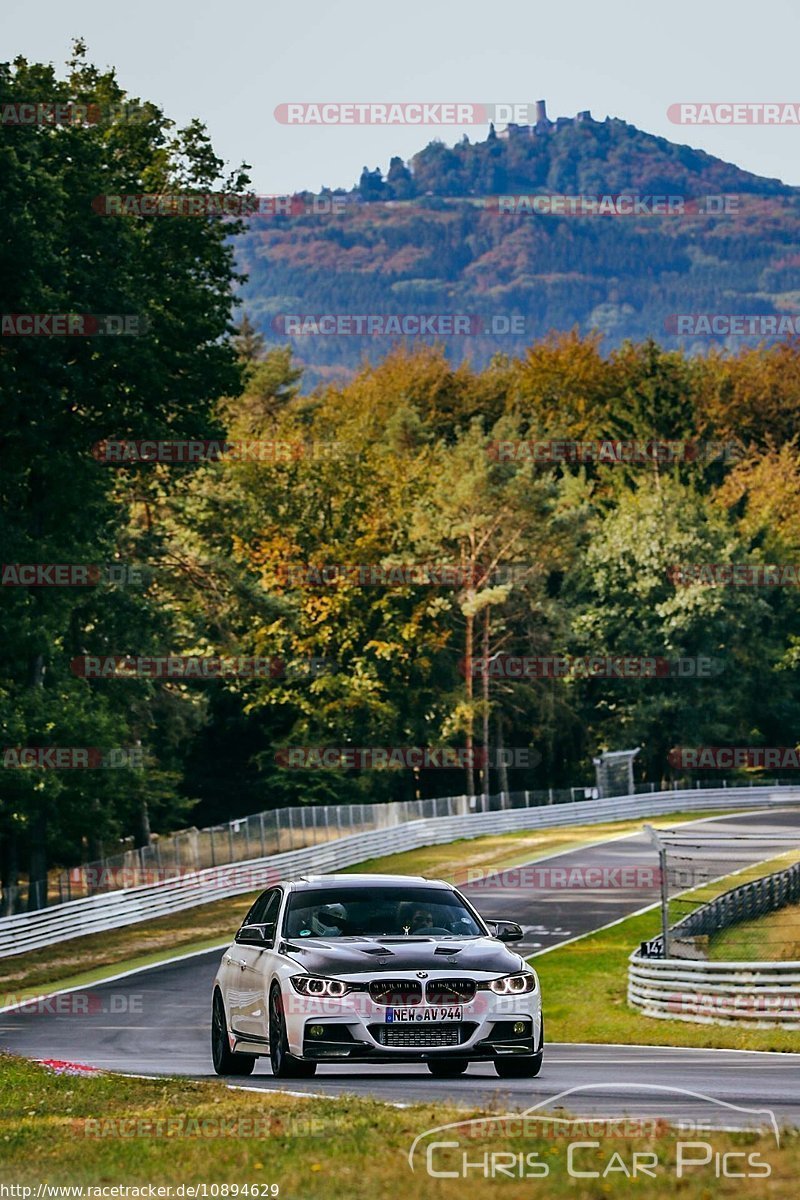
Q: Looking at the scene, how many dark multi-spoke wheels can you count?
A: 2